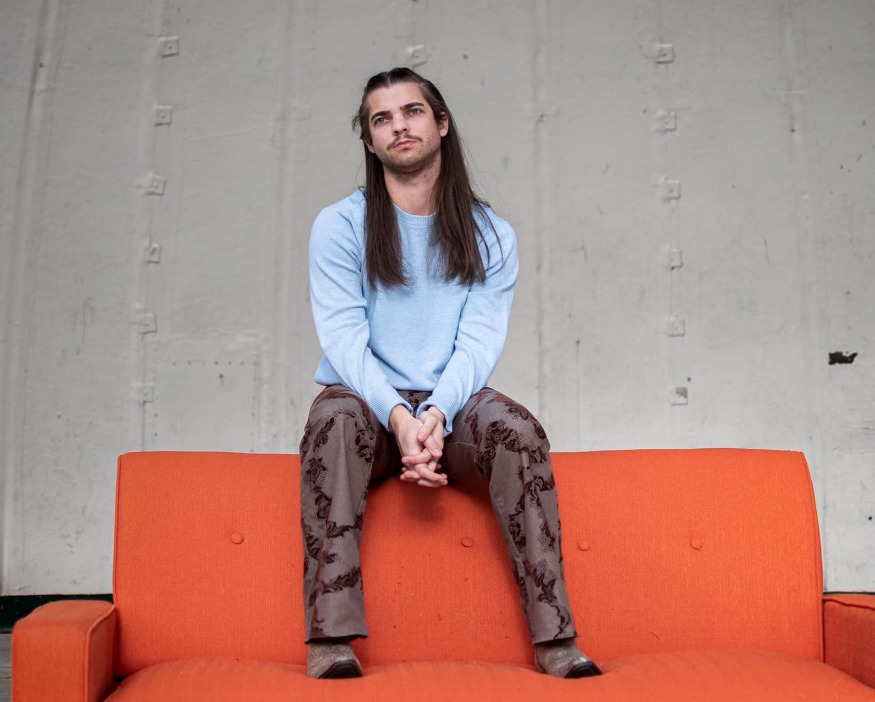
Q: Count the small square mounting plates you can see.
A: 13